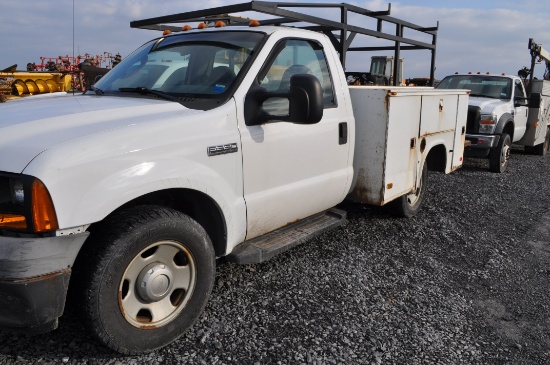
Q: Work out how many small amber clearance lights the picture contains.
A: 10